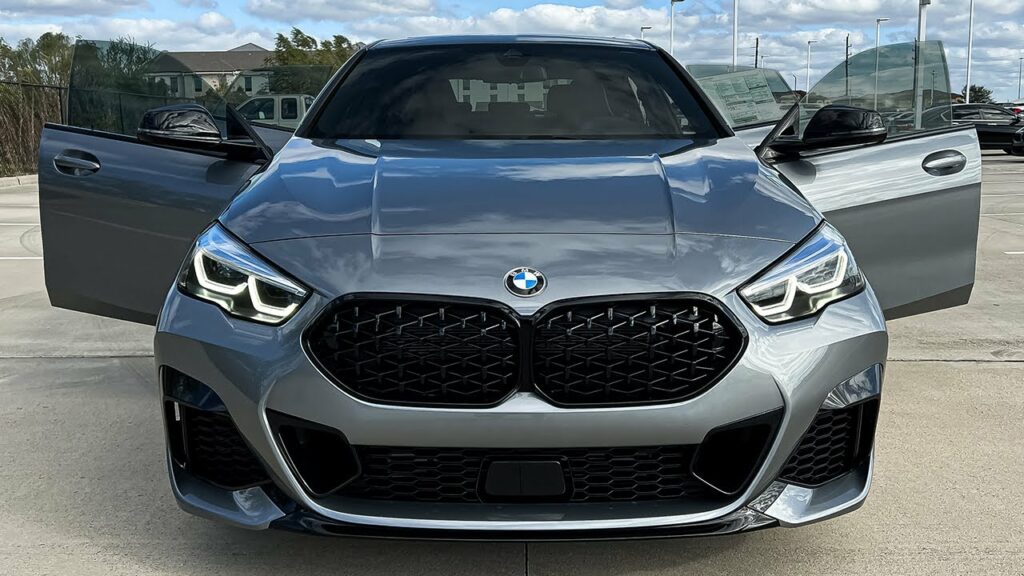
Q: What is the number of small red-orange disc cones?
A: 0